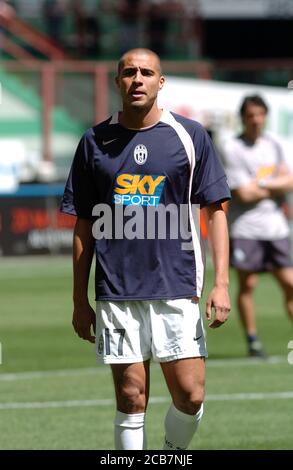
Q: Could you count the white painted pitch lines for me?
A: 2